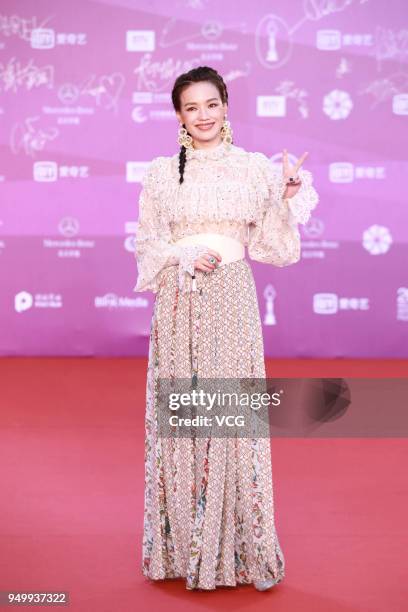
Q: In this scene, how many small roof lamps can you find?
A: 0